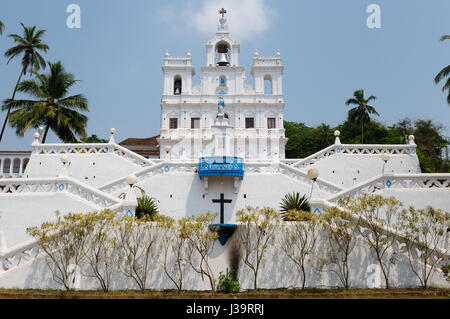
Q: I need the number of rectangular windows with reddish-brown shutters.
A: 4